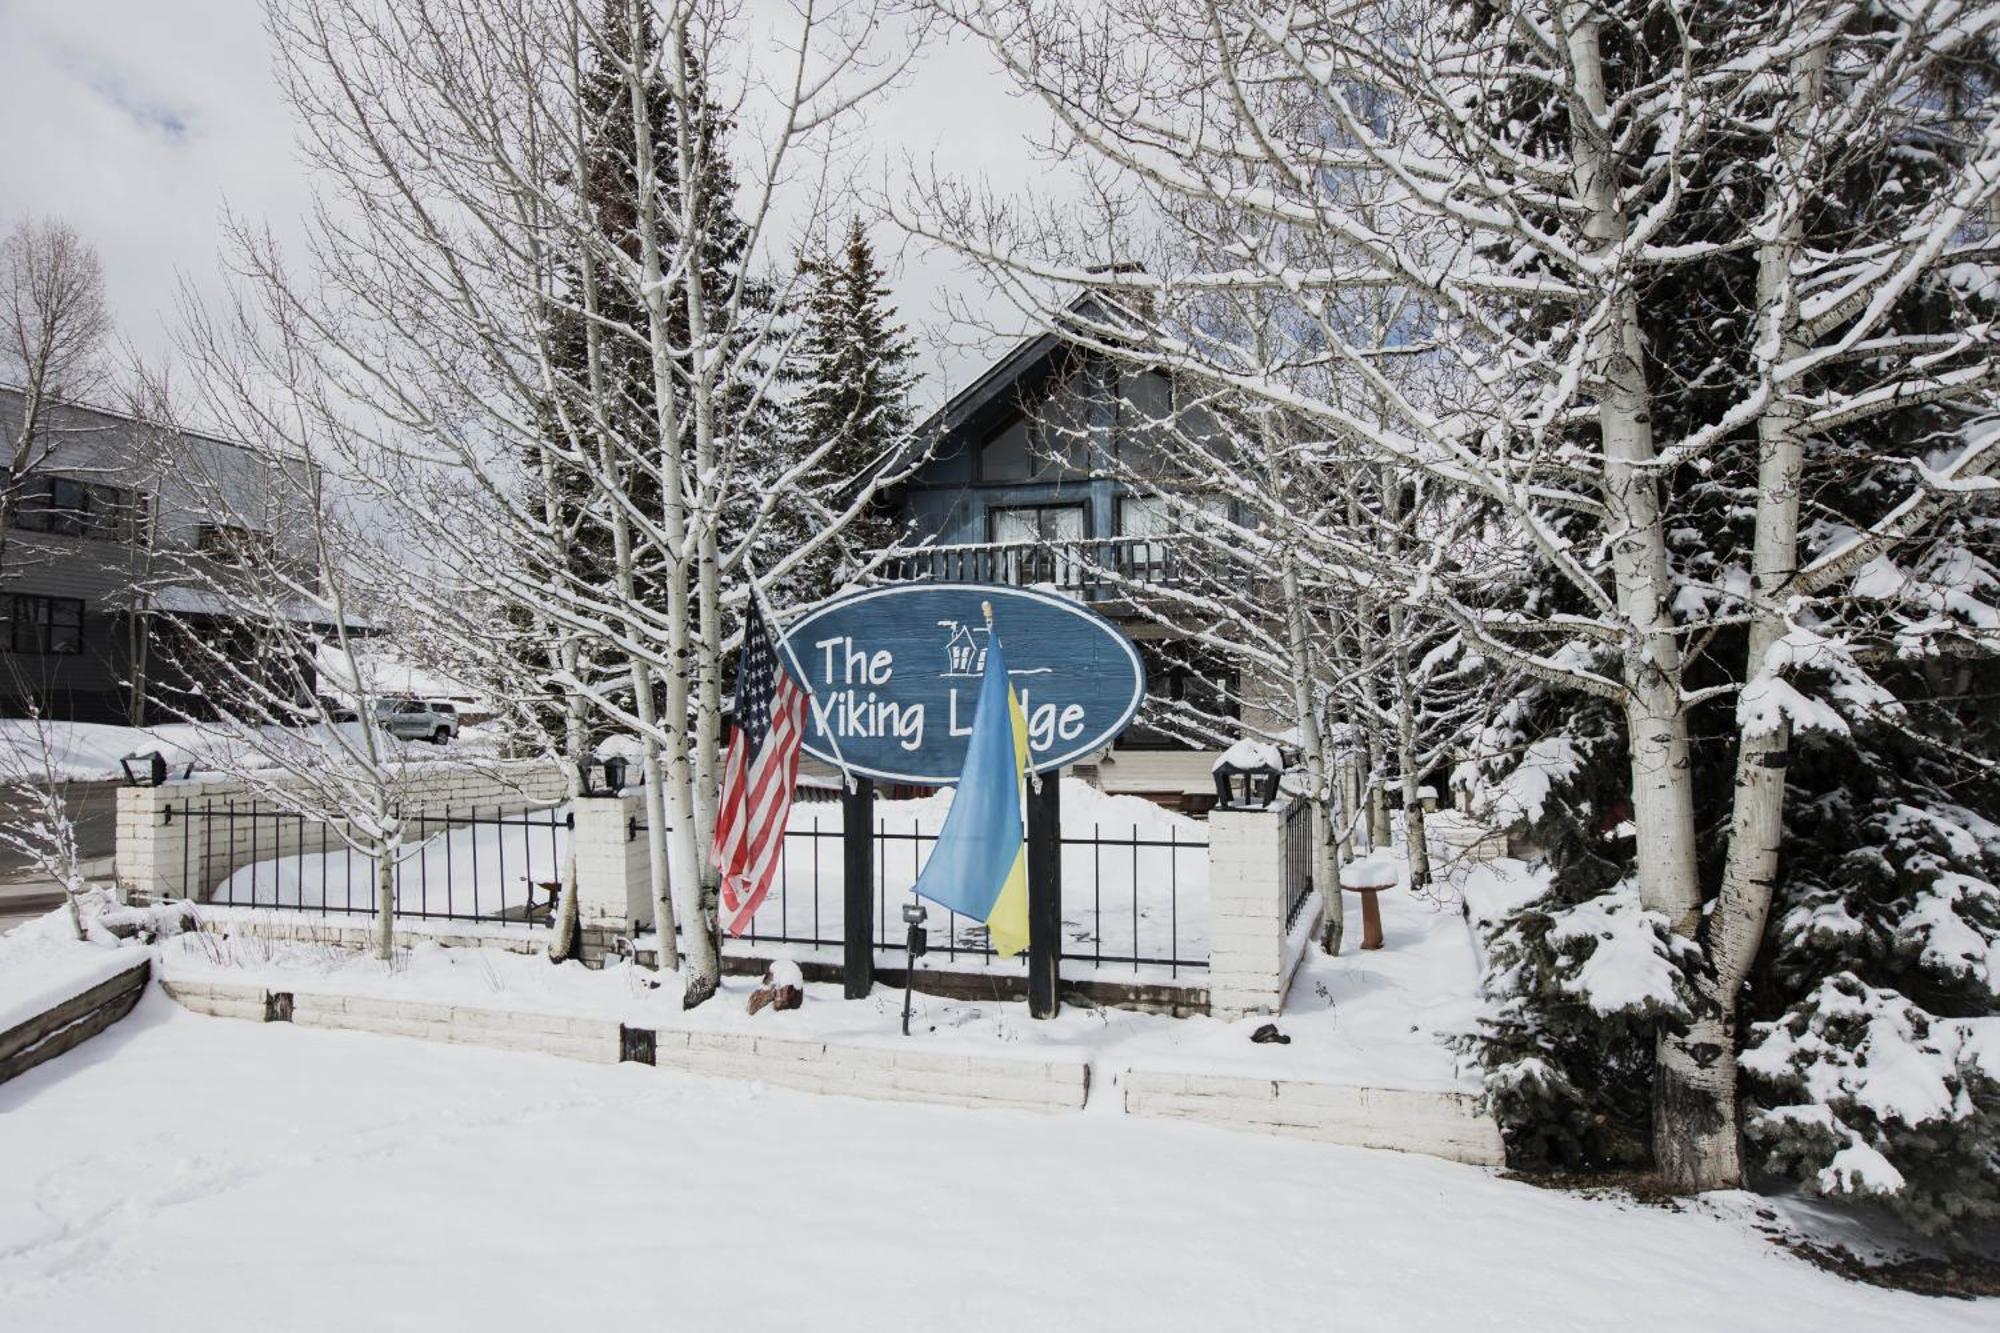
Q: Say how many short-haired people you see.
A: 0